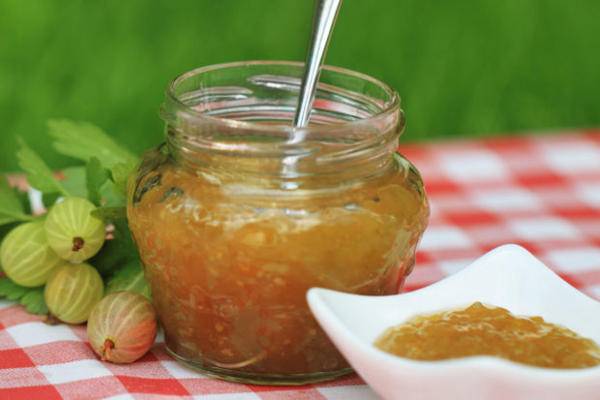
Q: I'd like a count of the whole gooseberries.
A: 4